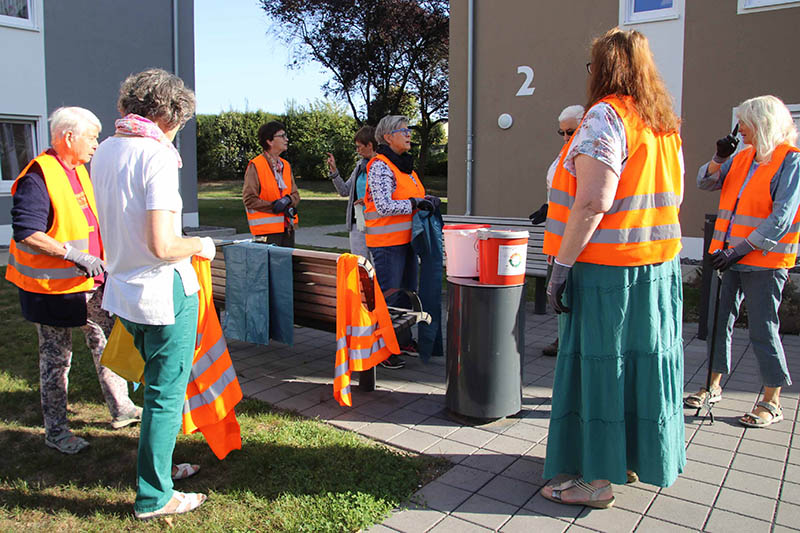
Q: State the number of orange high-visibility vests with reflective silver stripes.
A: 7